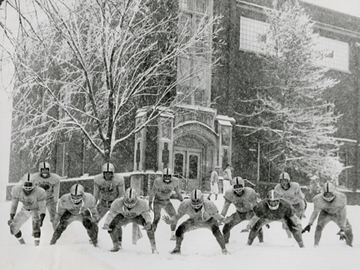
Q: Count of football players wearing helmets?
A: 11